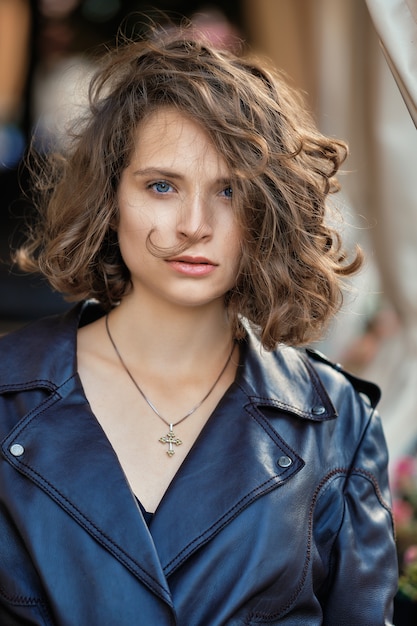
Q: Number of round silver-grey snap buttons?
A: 3